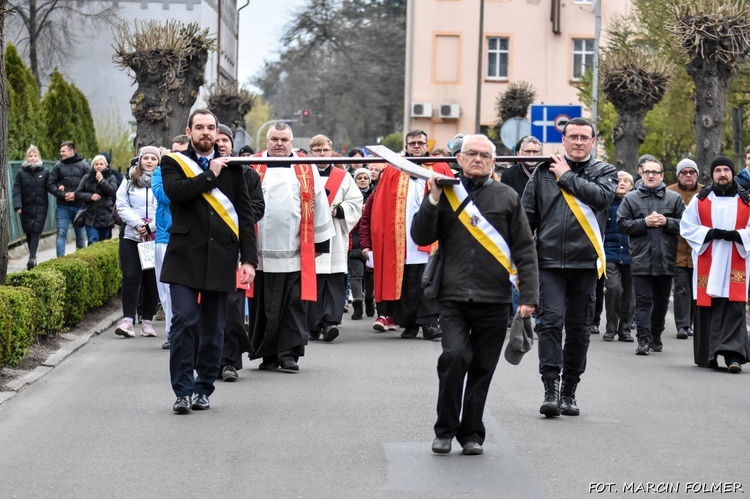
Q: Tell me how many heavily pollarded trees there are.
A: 5